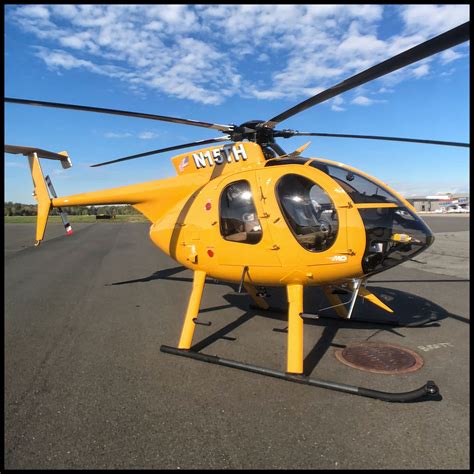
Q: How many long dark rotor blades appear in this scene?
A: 4